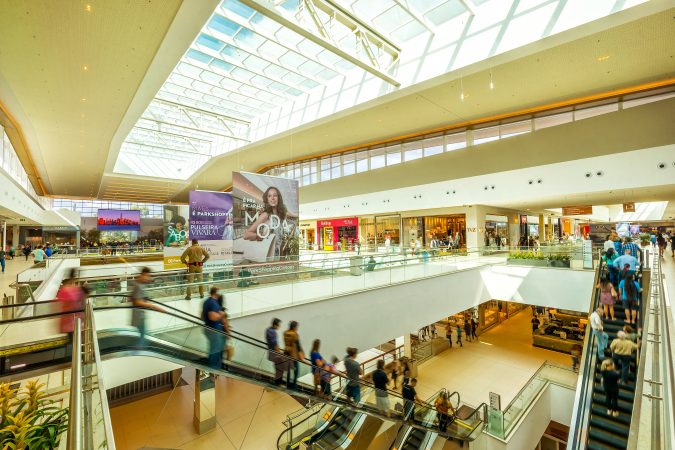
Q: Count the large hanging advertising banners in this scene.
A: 3